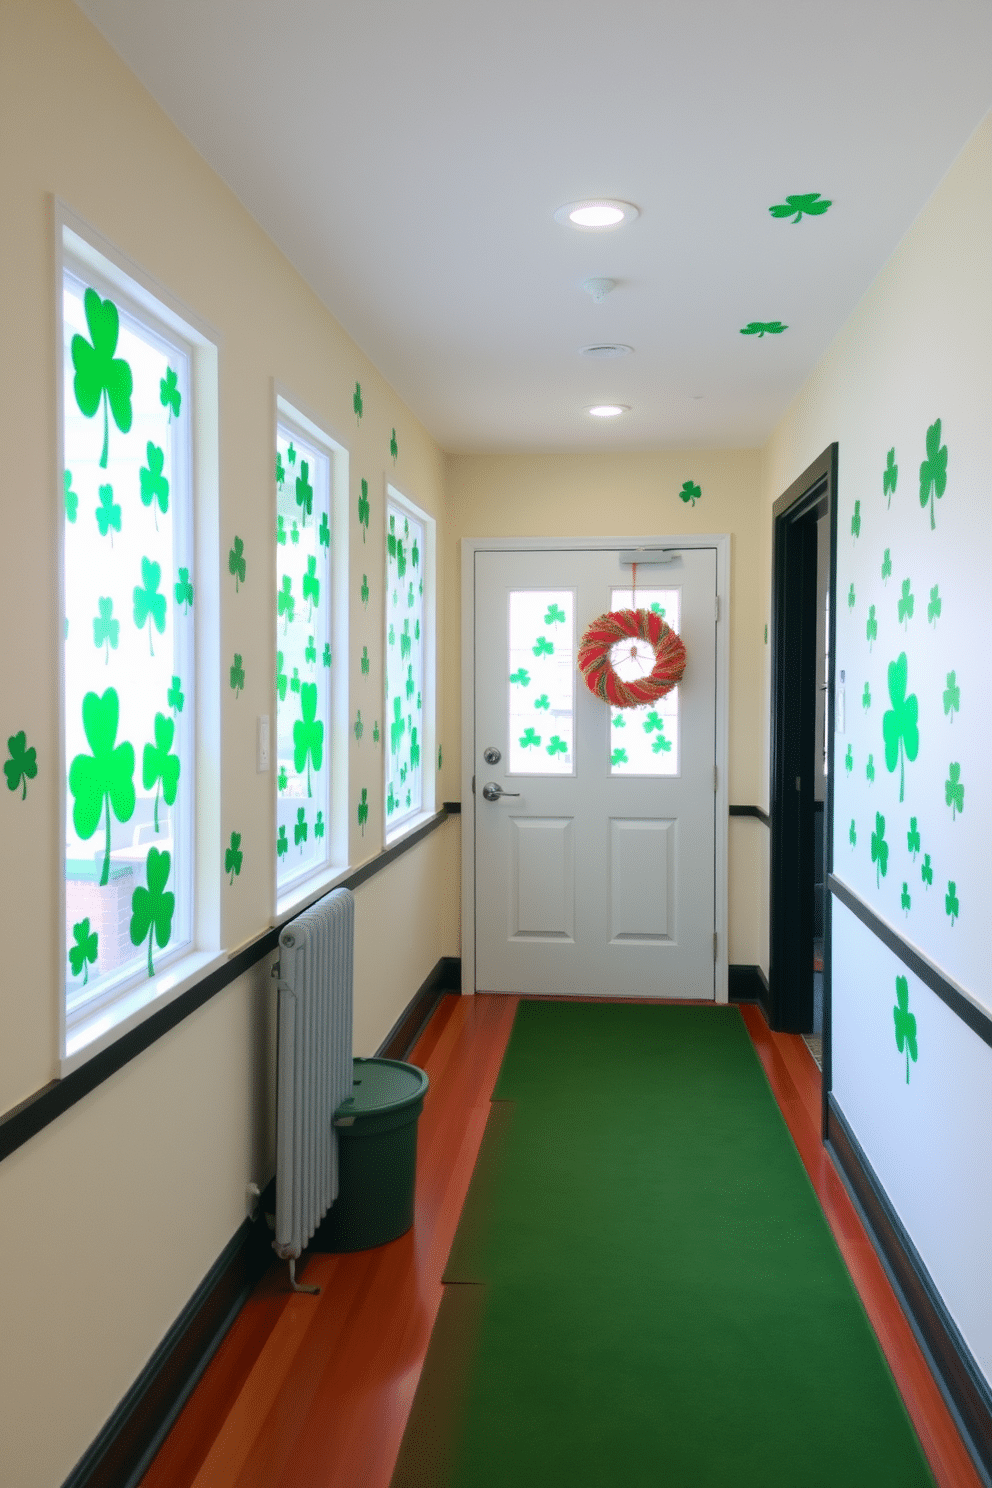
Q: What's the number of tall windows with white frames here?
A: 3